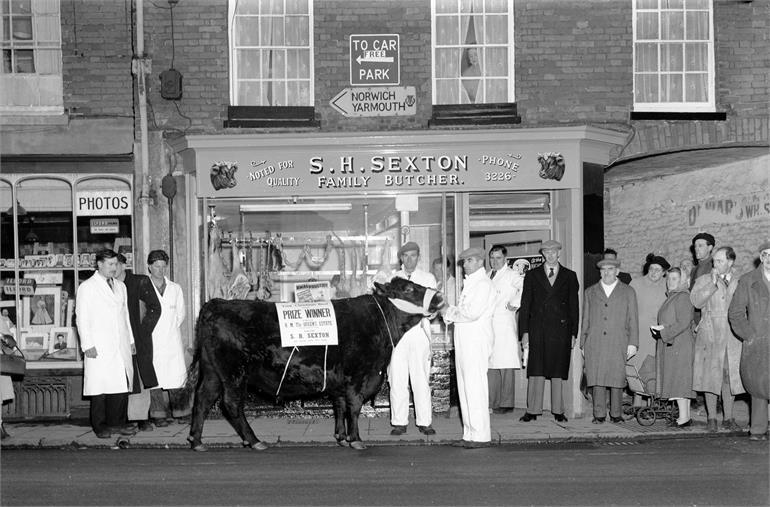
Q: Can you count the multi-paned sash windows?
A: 4